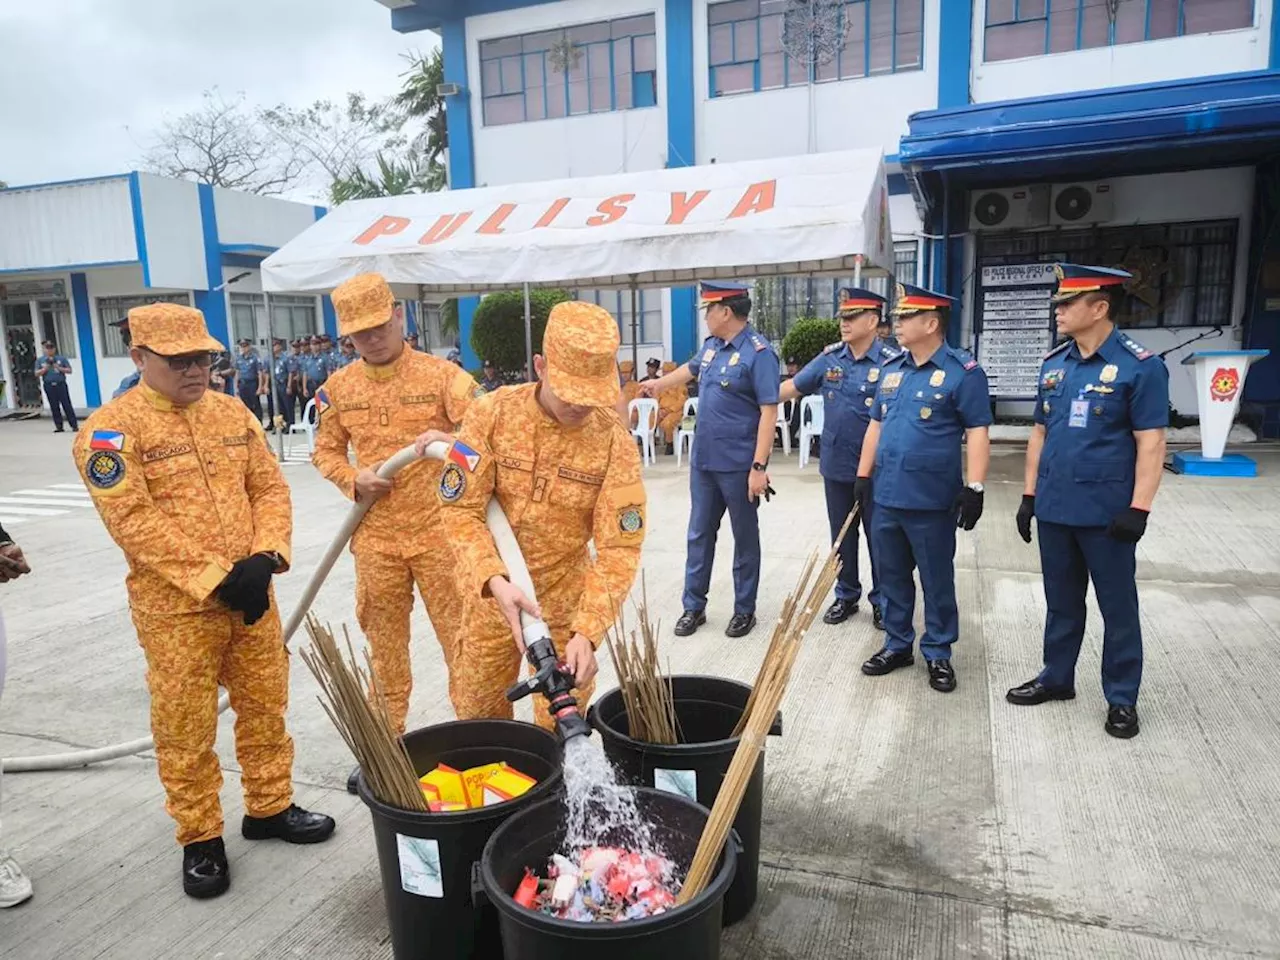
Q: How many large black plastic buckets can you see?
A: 3